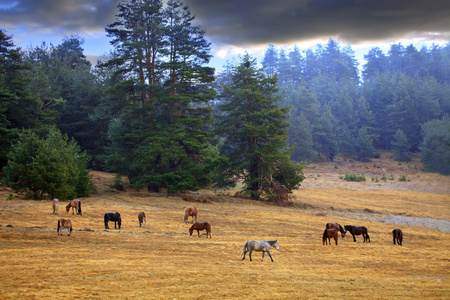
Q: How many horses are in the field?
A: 12